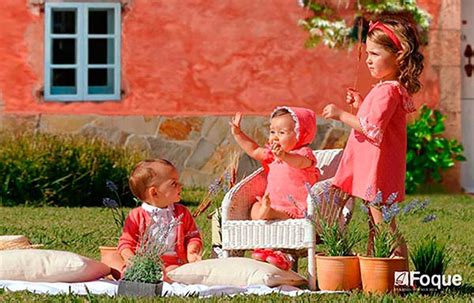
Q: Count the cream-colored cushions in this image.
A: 2